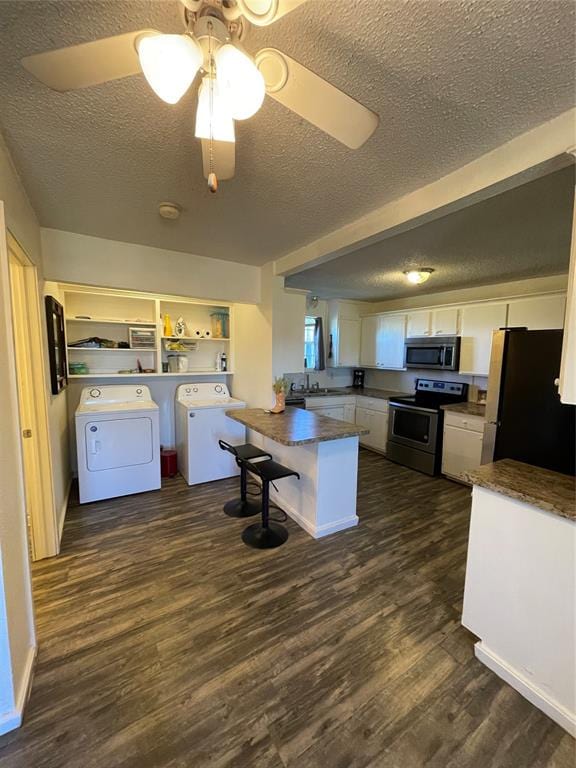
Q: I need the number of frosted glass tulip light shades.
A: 3